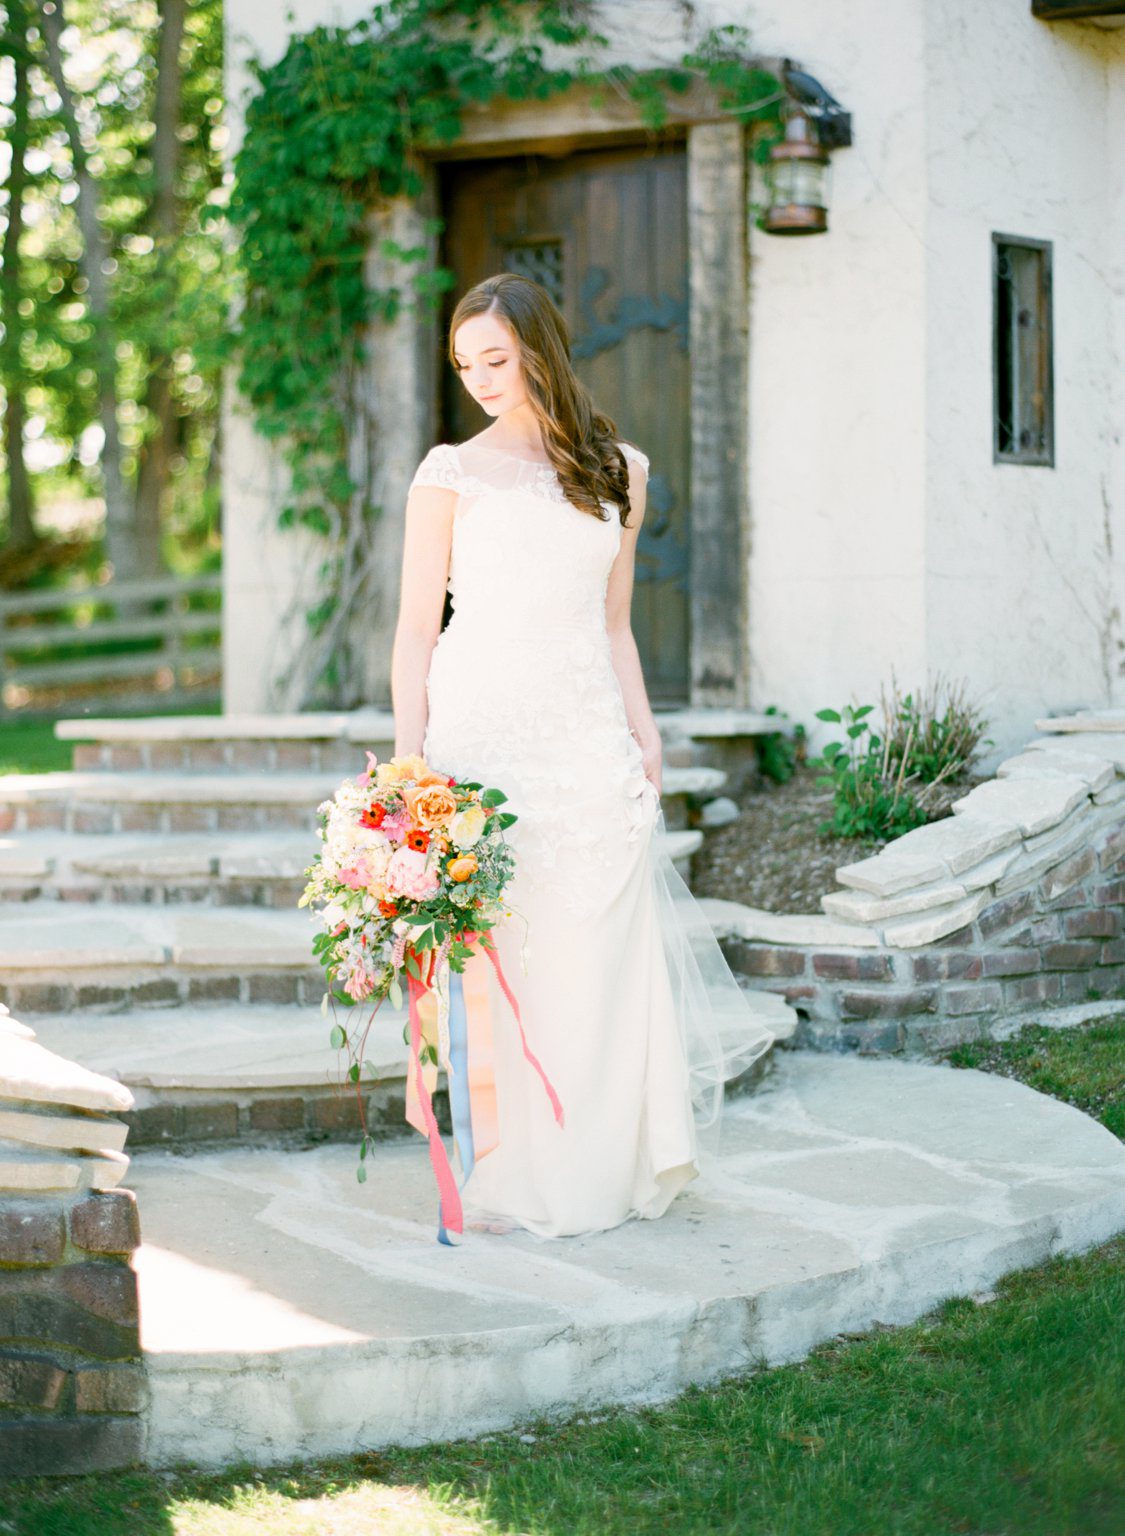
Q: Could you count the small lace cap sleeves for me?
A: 2